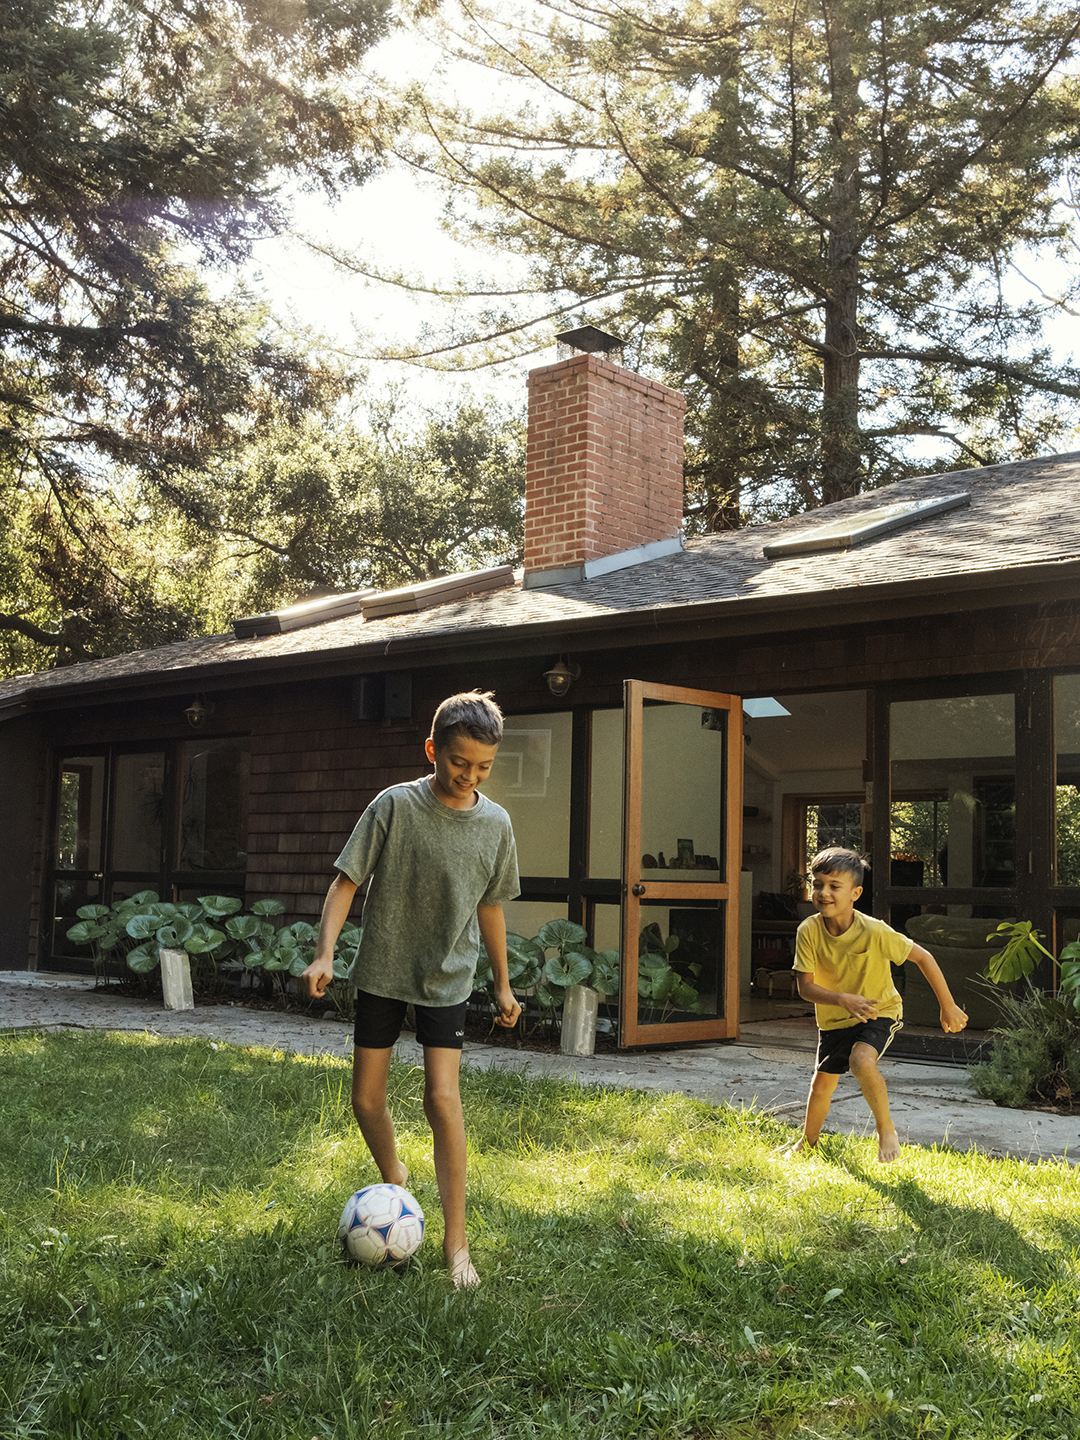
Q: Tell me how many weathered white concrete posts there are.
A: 2